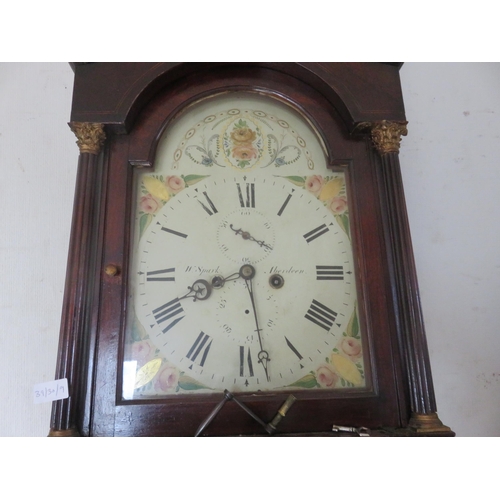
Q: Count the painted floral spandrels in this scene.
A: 4